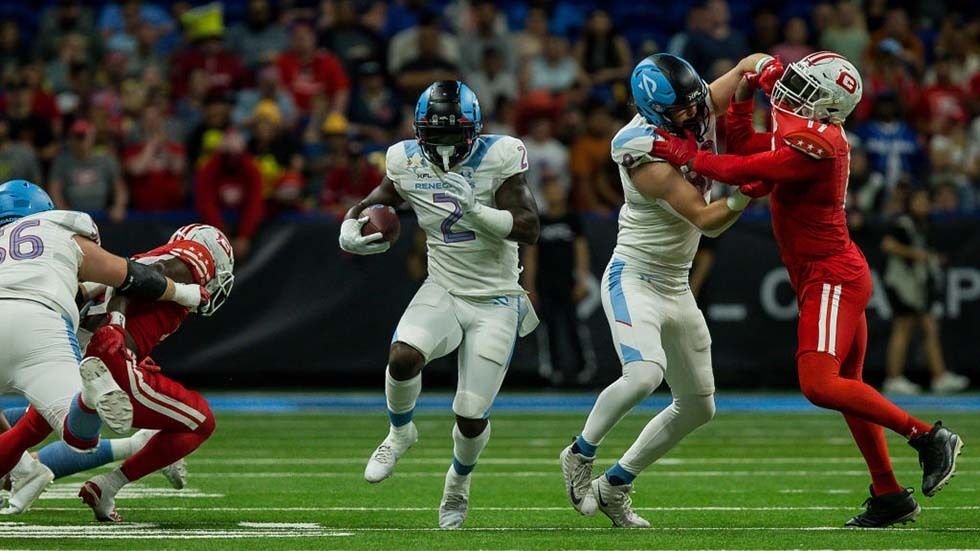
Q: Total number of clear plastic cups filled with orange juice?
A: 0